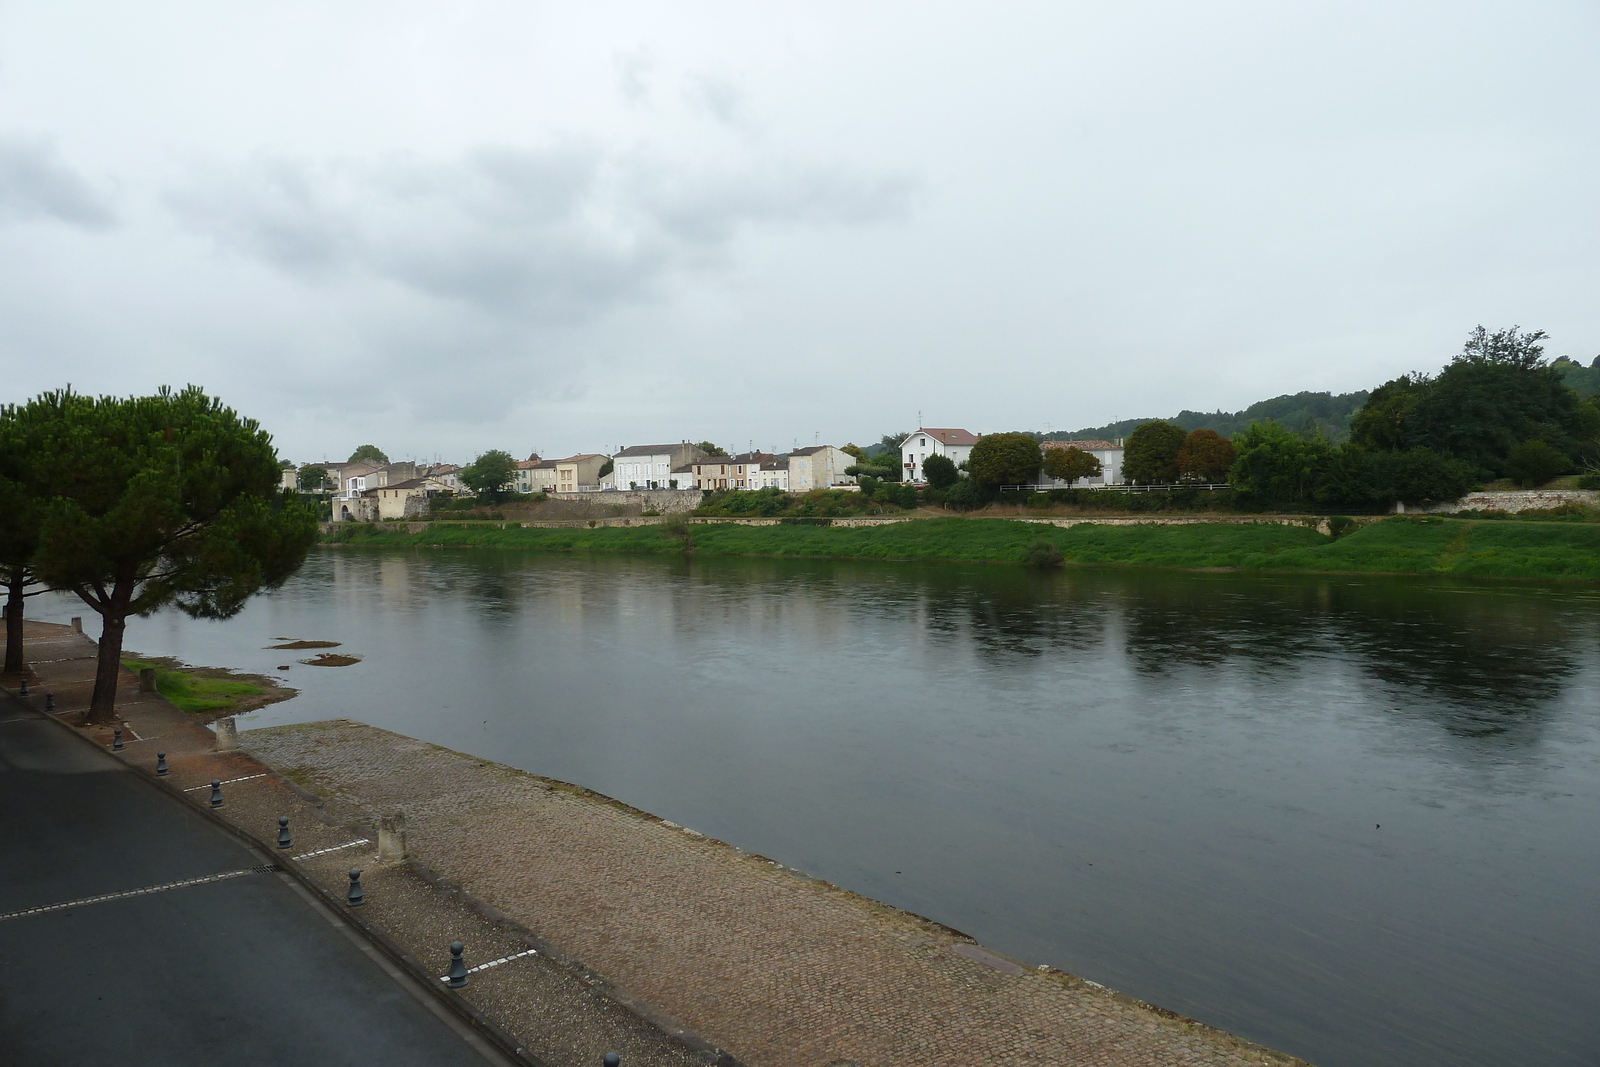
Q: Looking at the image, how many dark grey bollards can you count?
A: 9